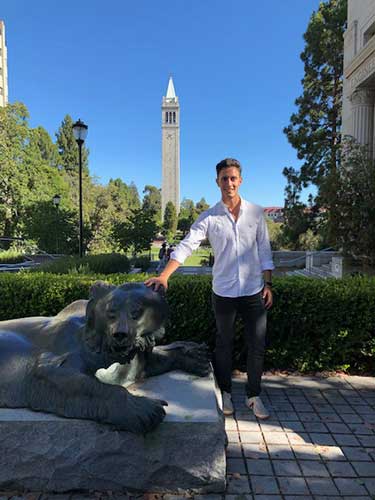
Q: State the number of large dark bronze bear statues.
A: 1